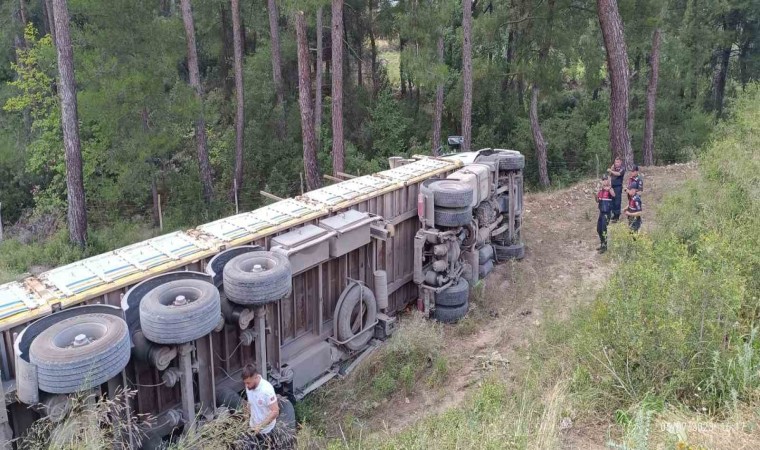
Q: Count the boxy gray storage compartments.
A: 2